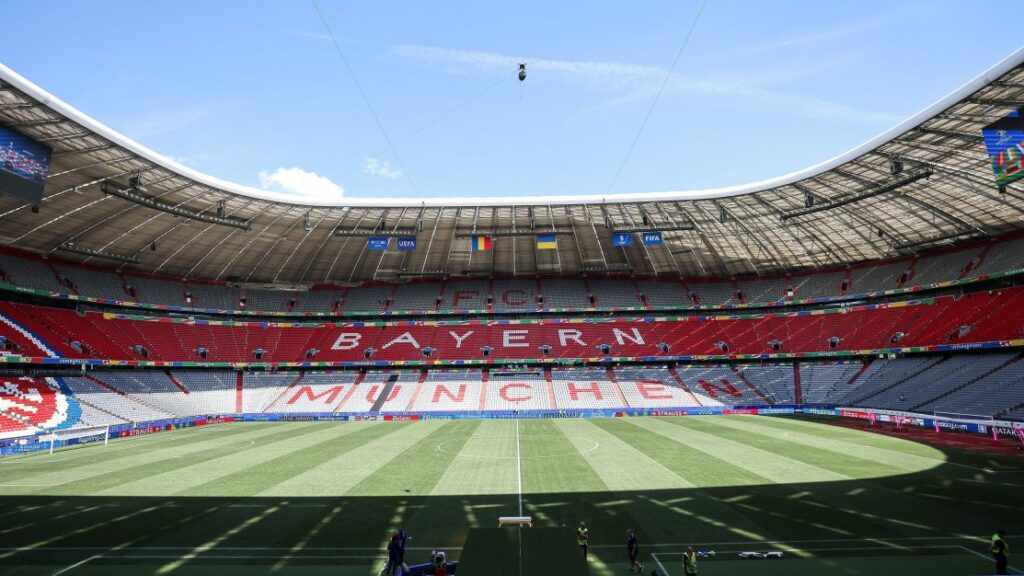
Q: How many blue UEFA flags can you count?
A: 1